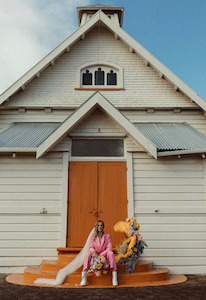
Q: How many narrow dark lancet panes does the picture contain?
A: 3